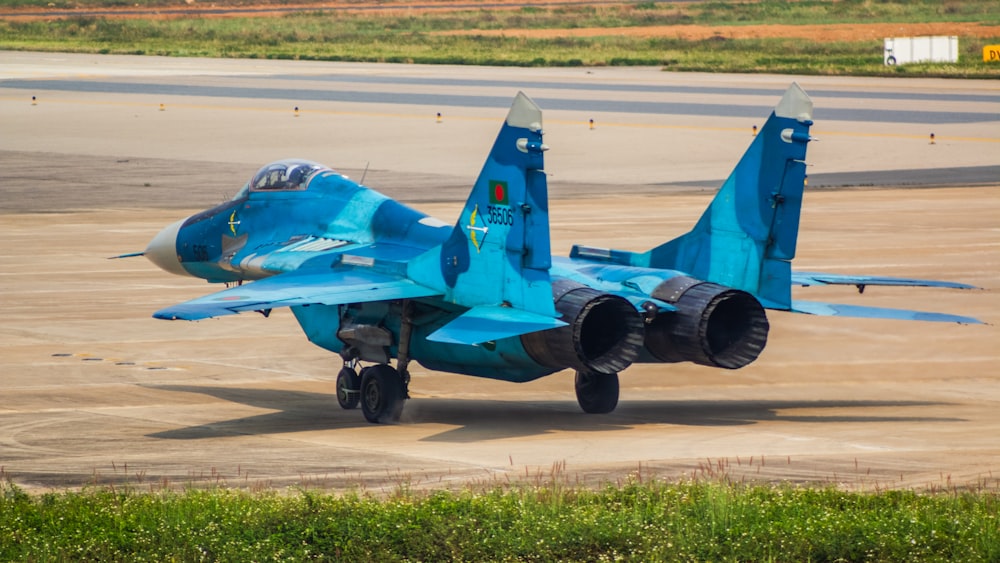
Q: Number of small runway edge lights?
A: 7